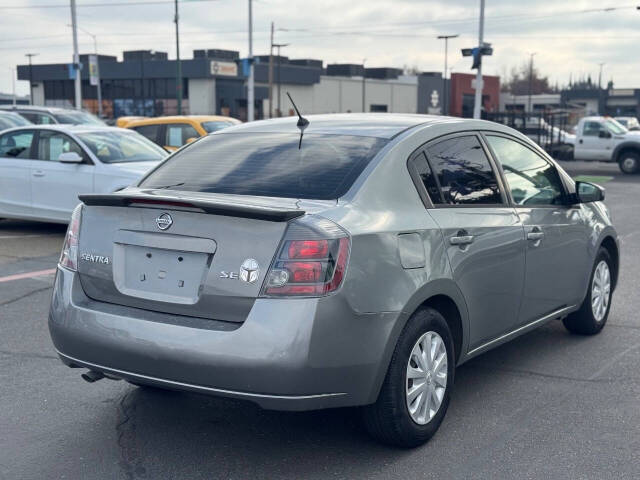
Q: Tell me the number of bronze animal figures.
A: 0